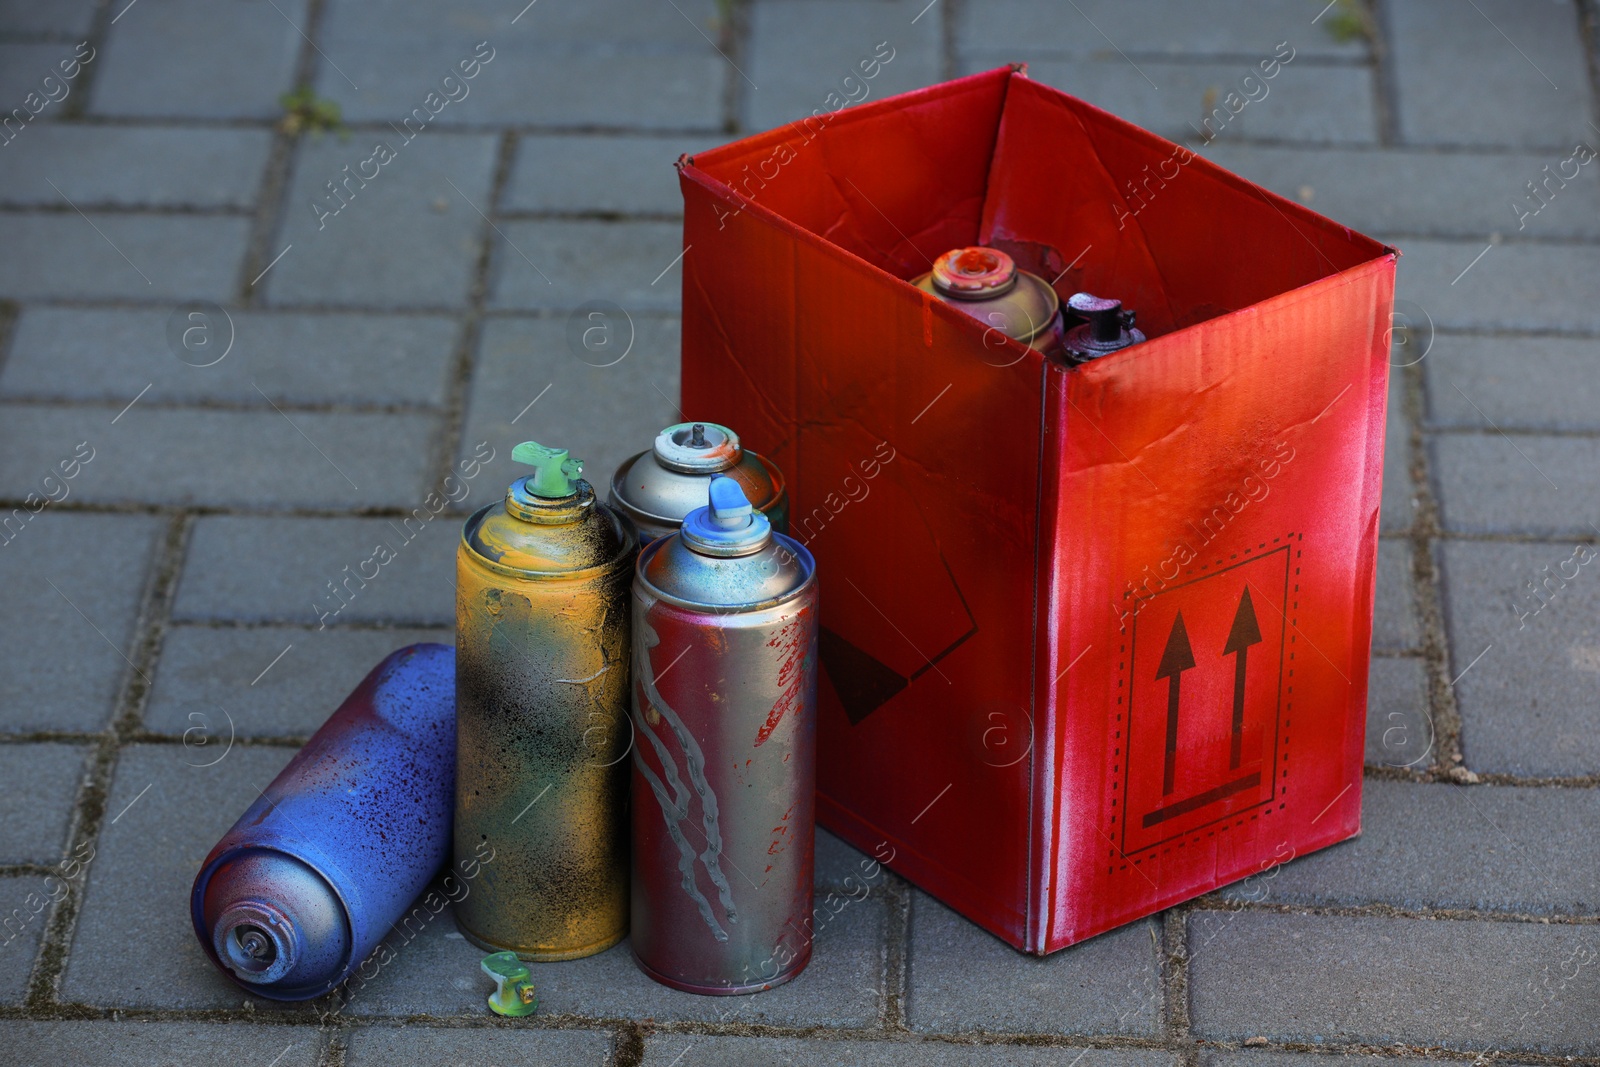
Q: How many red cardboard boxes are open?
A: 1